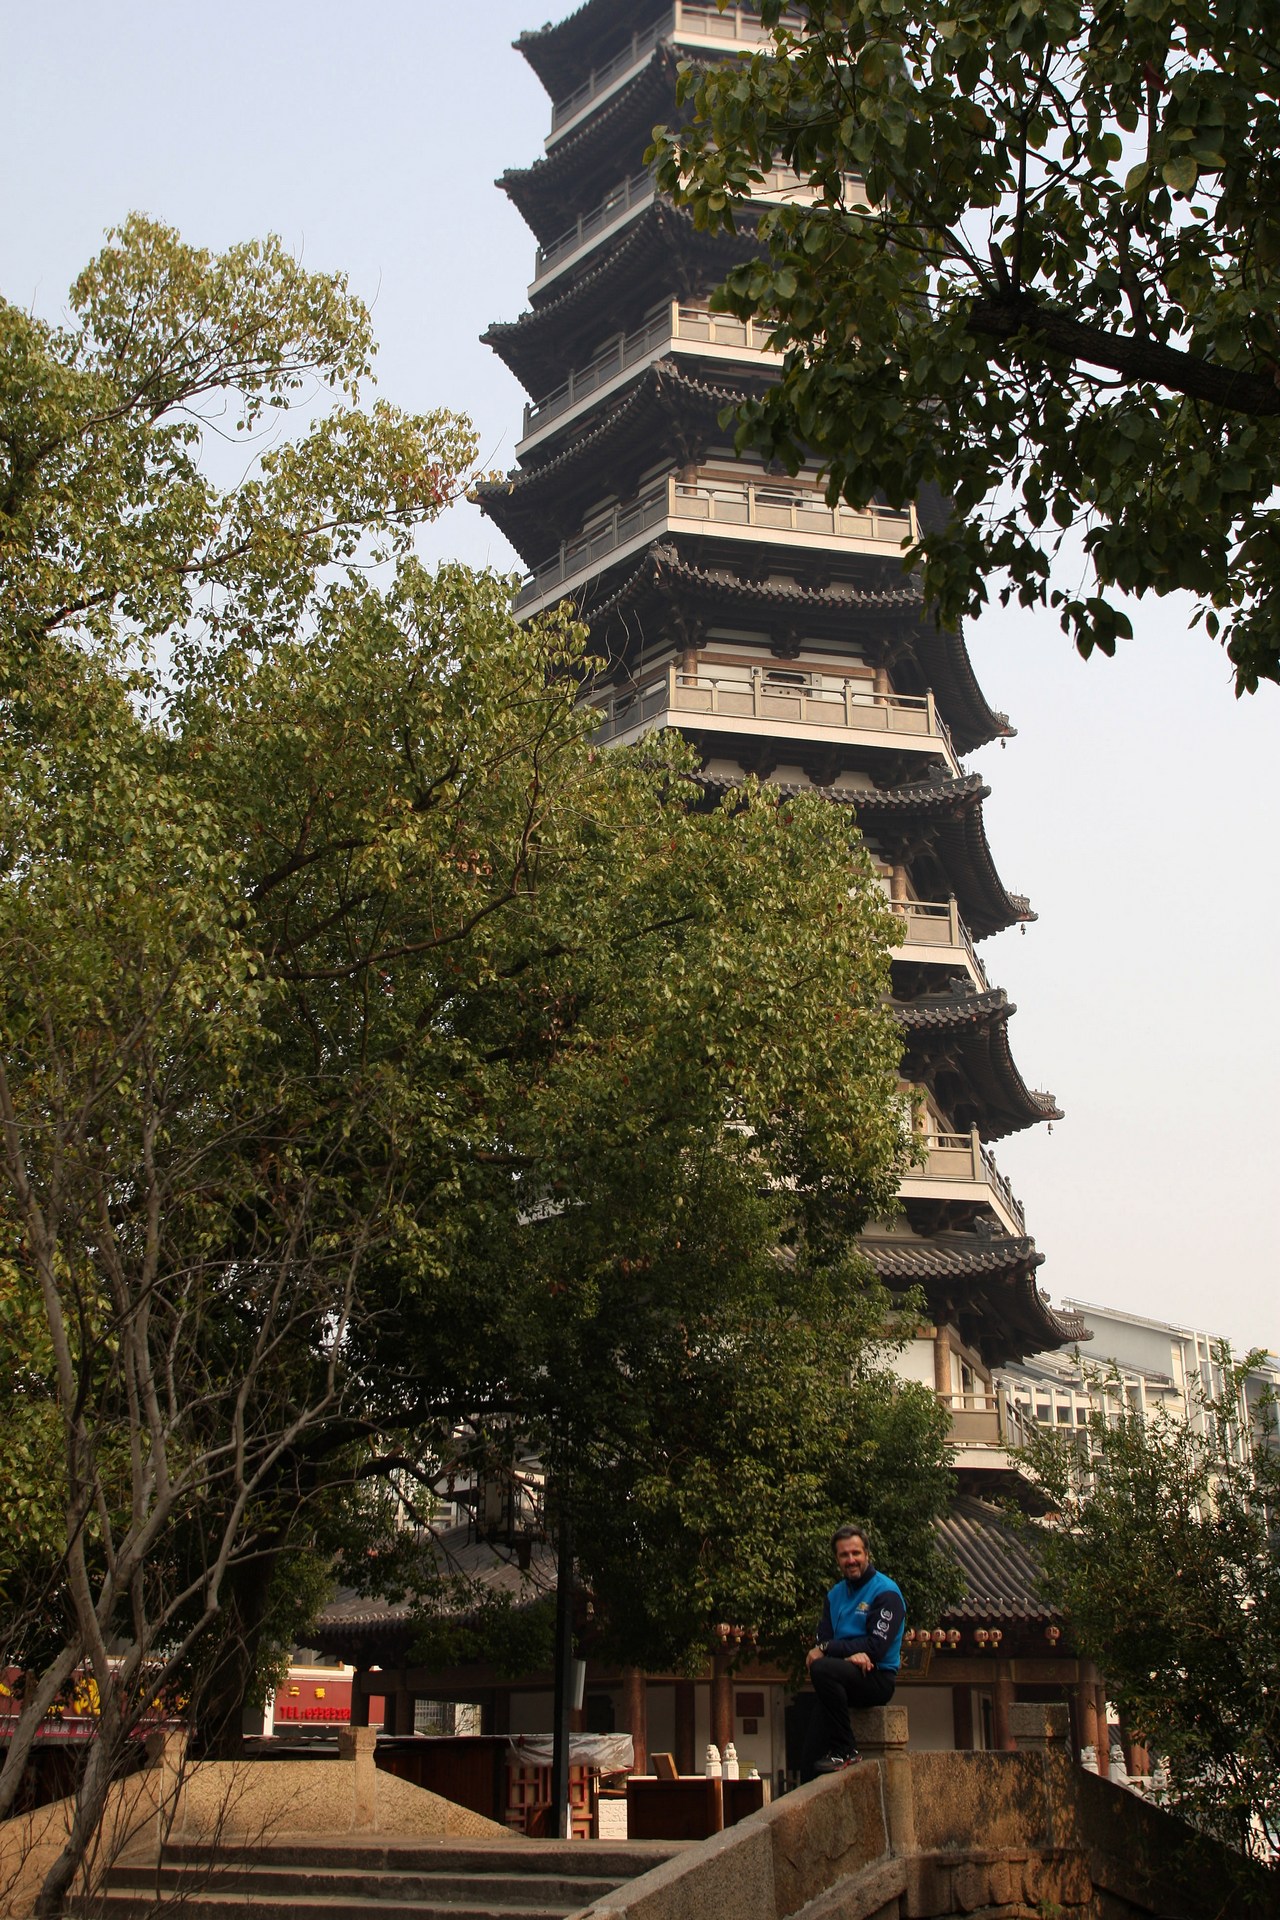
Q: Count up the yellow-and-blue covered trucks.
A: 0